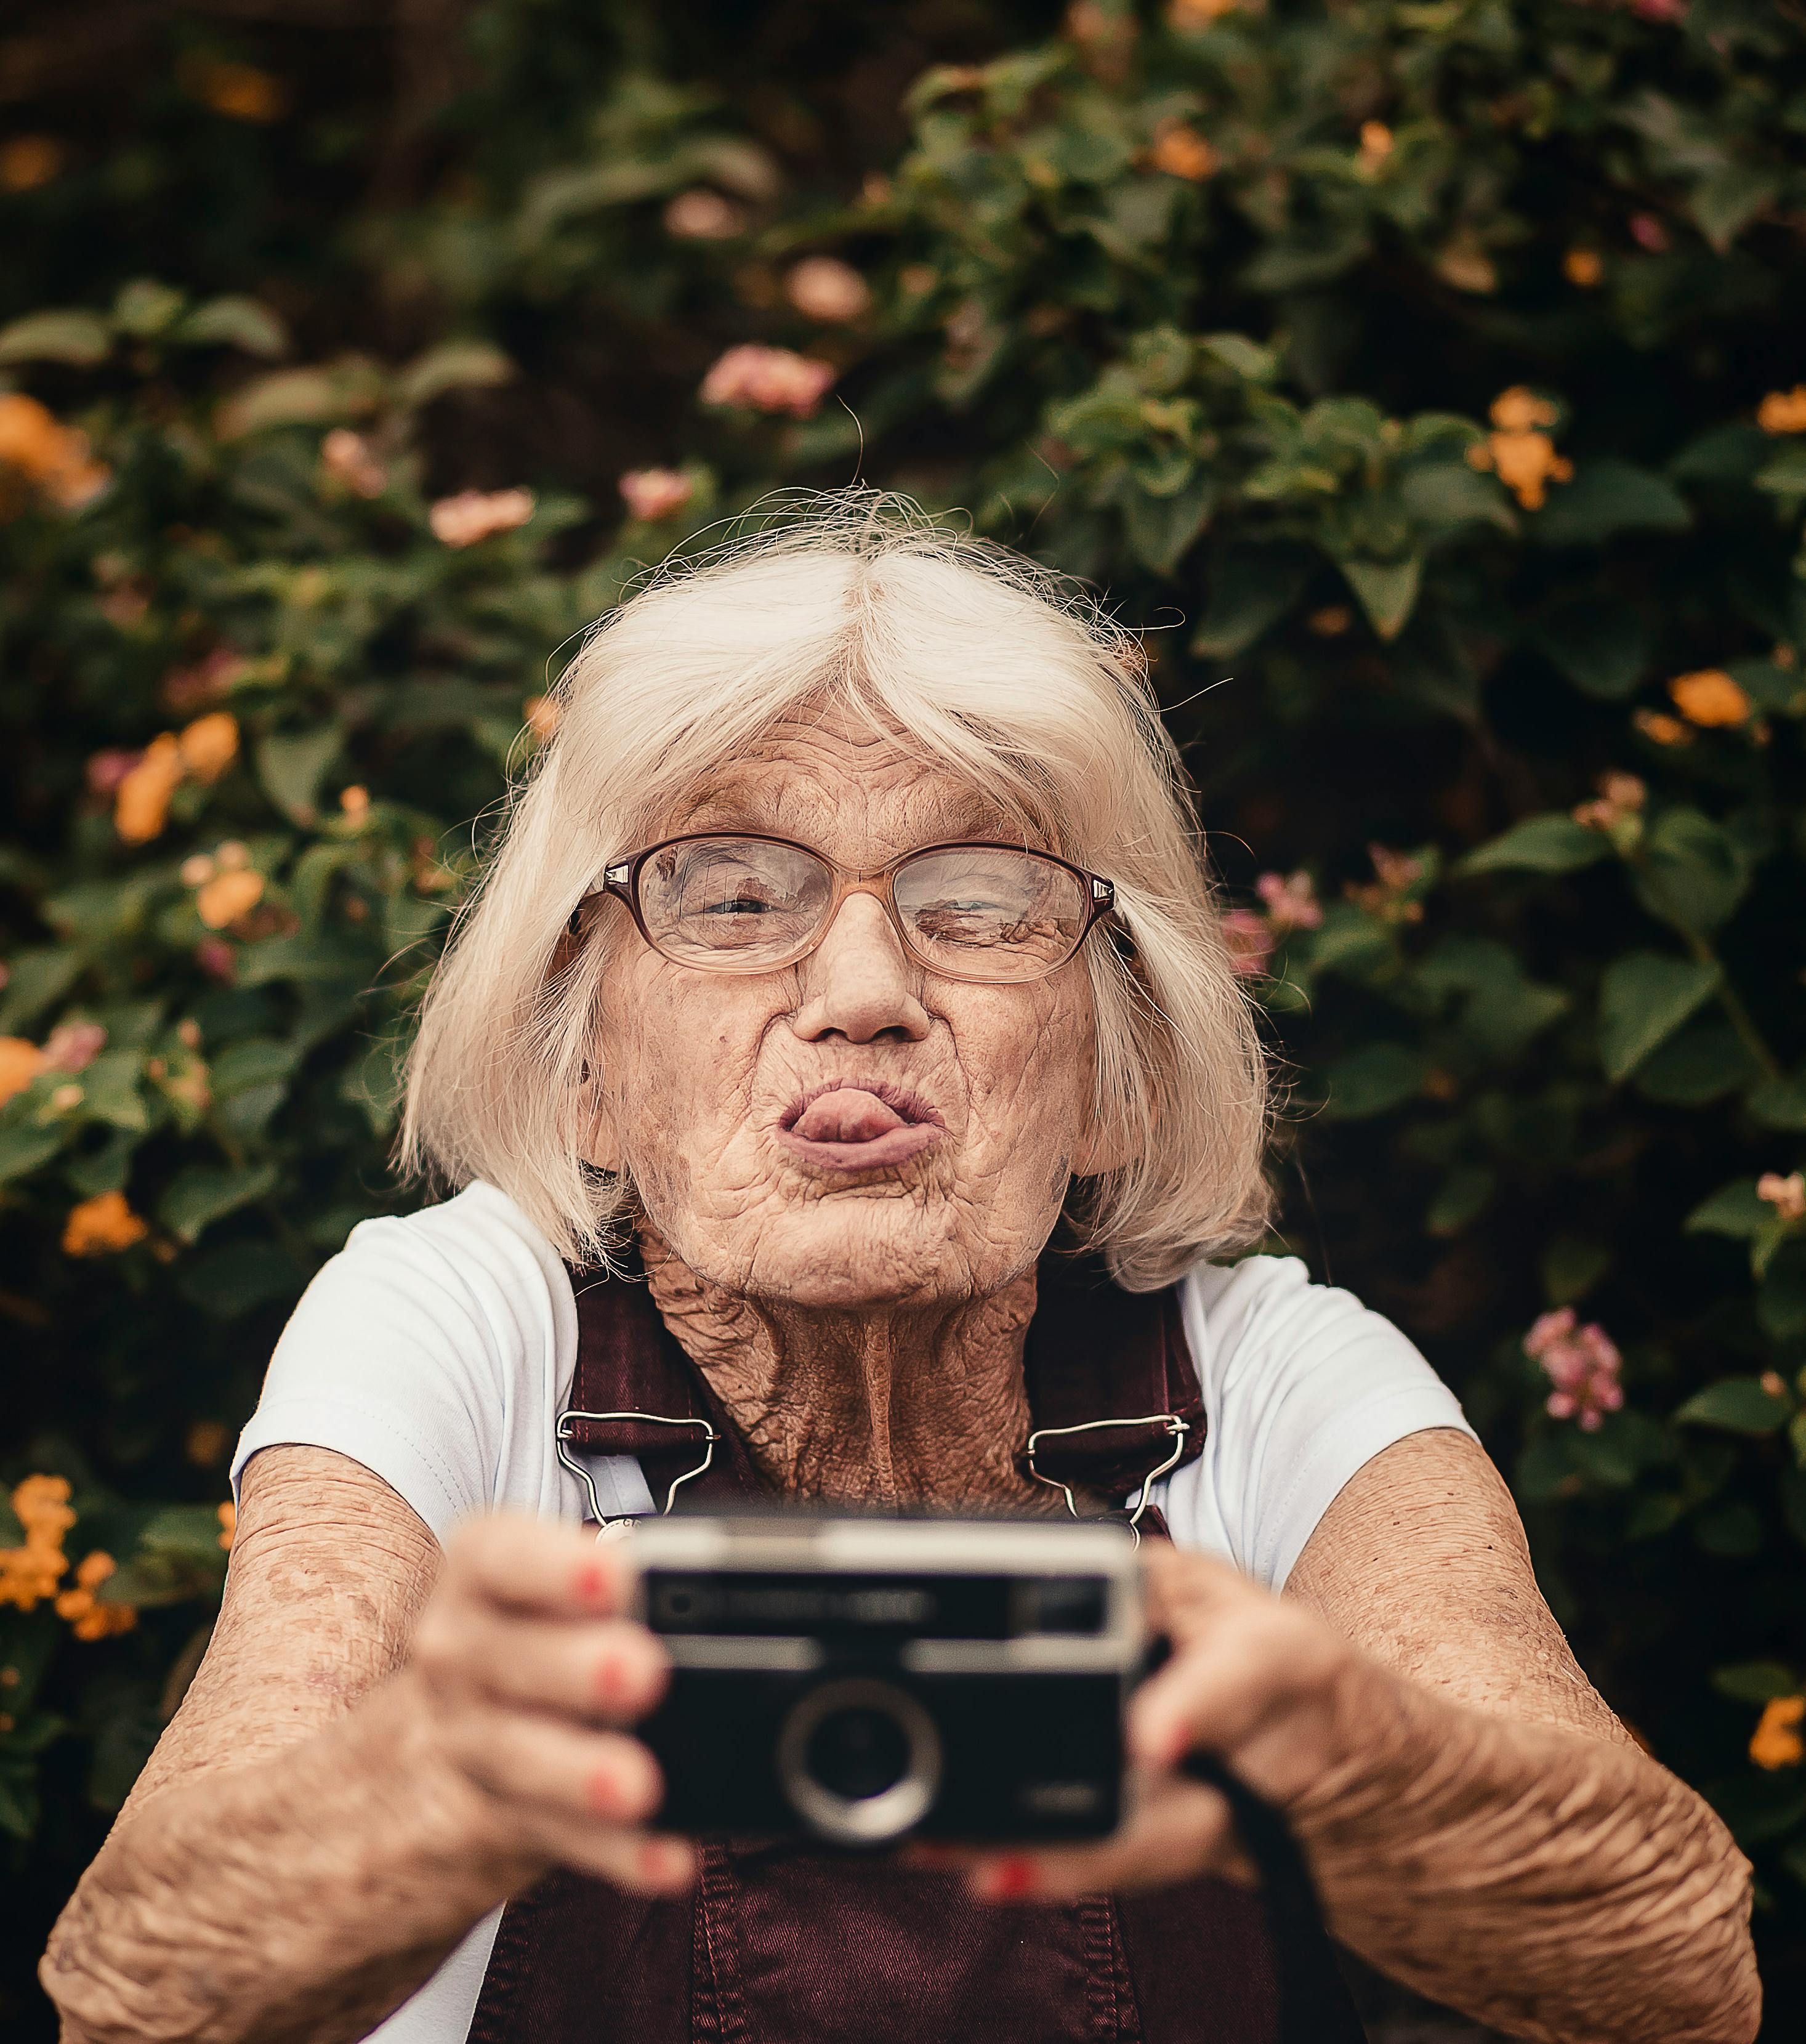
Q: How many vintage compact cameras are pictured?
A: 1